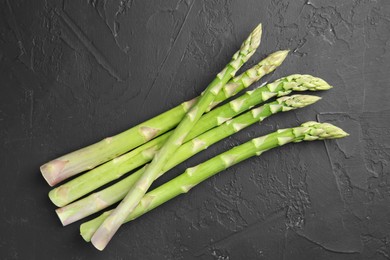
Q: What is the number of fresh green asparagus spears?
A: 5